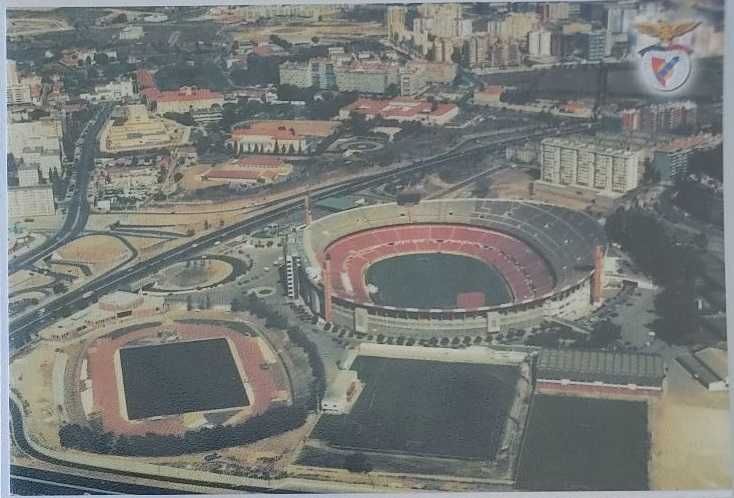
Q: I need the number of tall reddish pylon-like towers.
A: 3